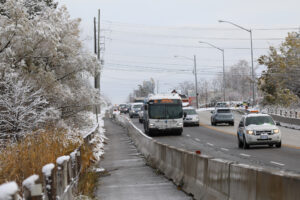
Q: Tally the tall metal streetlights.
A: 3